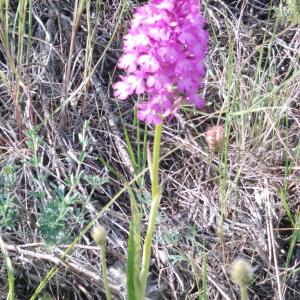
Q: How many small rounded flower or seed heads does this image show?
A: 3